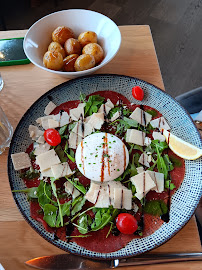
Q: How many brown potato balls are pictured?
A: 8